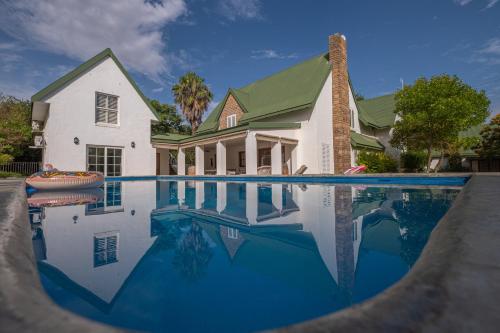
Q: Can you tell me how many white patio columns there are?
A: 5